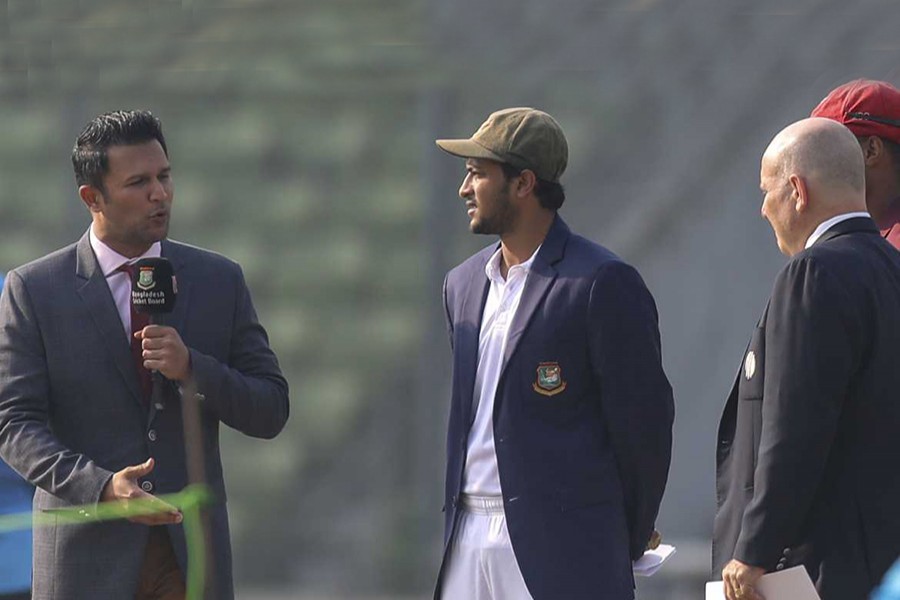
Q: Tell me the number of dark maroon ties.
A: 1